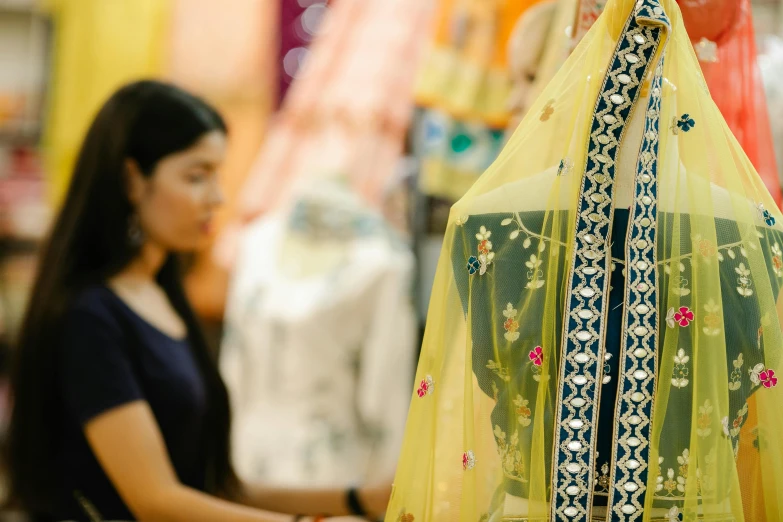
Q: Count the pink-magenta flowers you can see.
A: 5